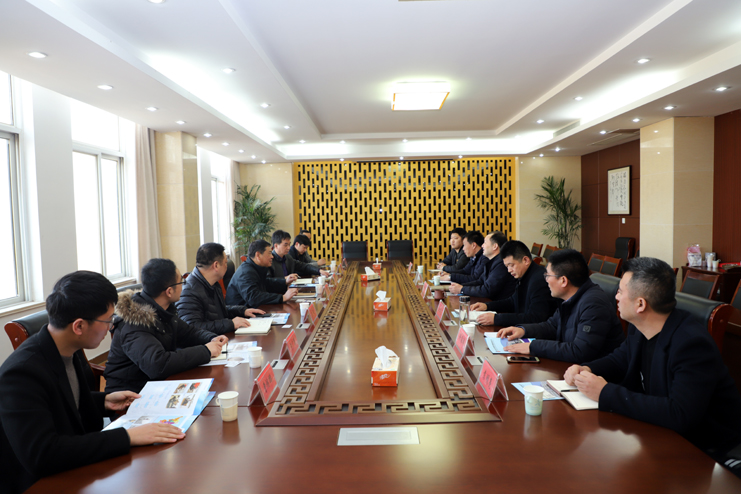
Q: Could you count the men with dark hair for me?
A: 13